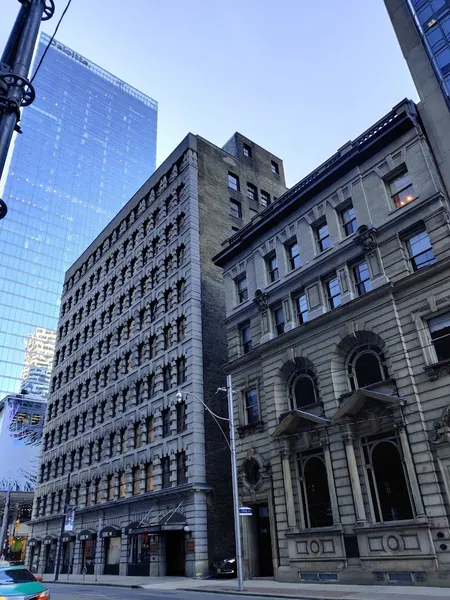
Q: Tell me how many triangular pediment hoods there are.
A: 2